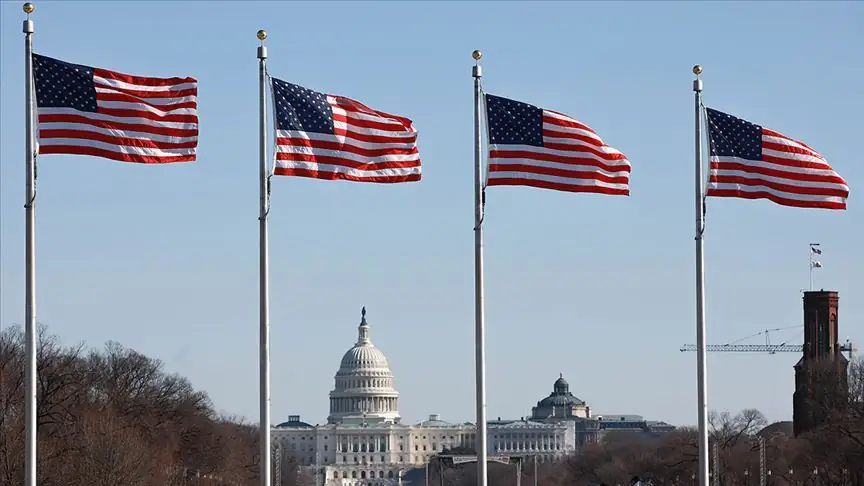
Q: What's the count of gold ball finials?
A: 4